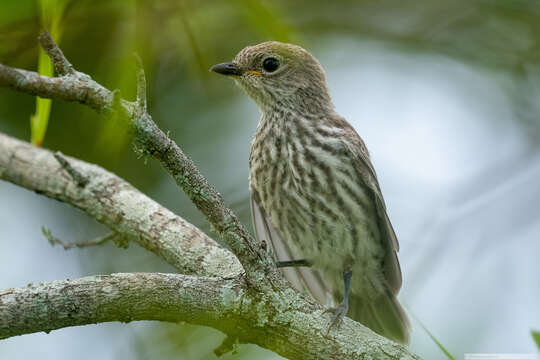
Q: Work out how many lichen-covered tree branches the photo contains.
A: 3